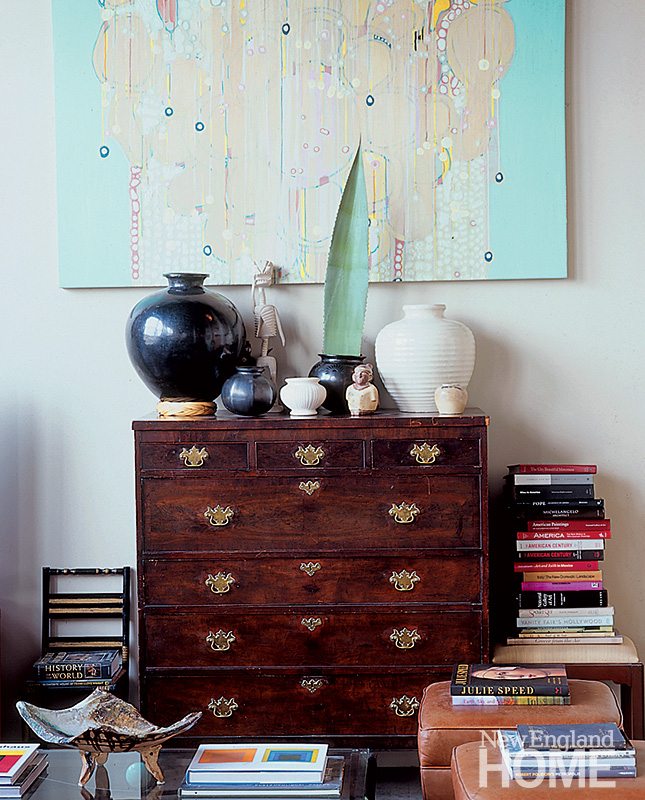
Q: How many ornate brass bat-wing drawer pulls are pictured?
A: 11